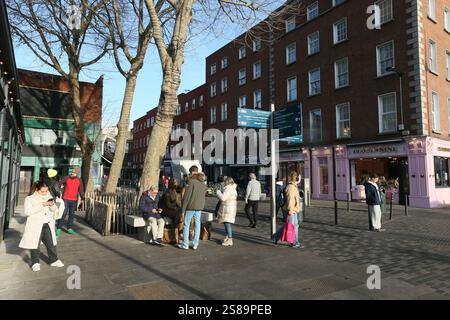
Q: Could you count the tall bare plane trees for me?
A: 3